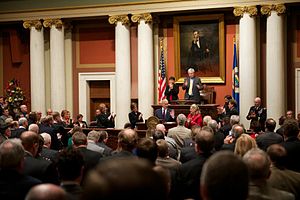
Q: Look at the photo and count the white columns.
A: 6